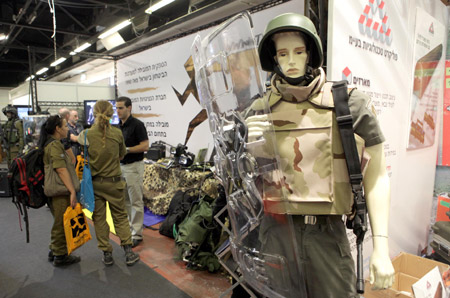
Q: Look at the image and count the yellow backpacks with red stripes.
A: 0